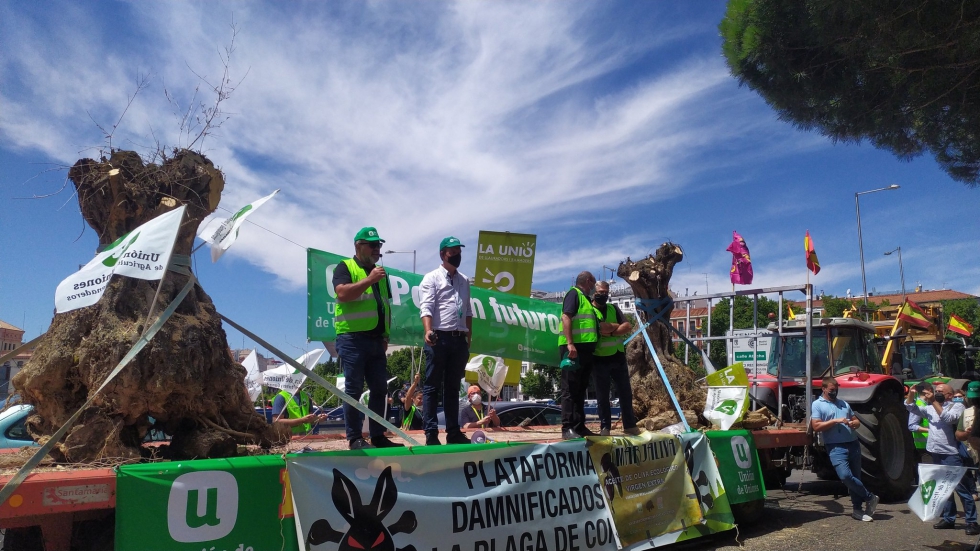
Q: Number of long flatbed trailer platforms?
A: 1